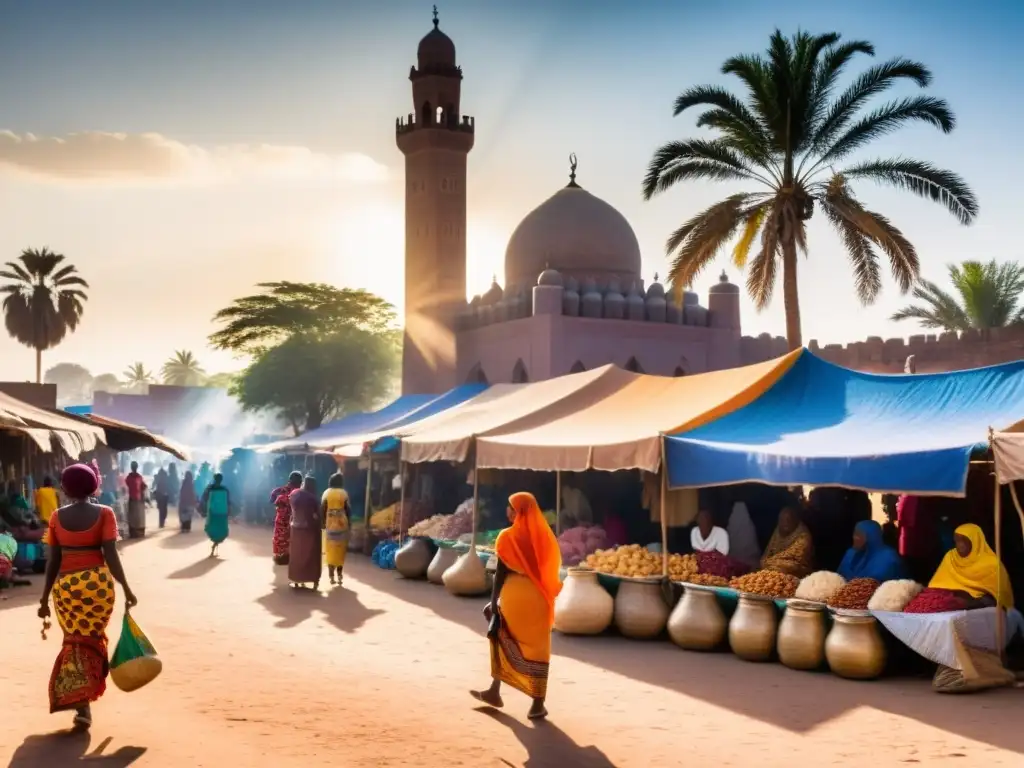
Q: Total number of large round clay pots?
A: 9